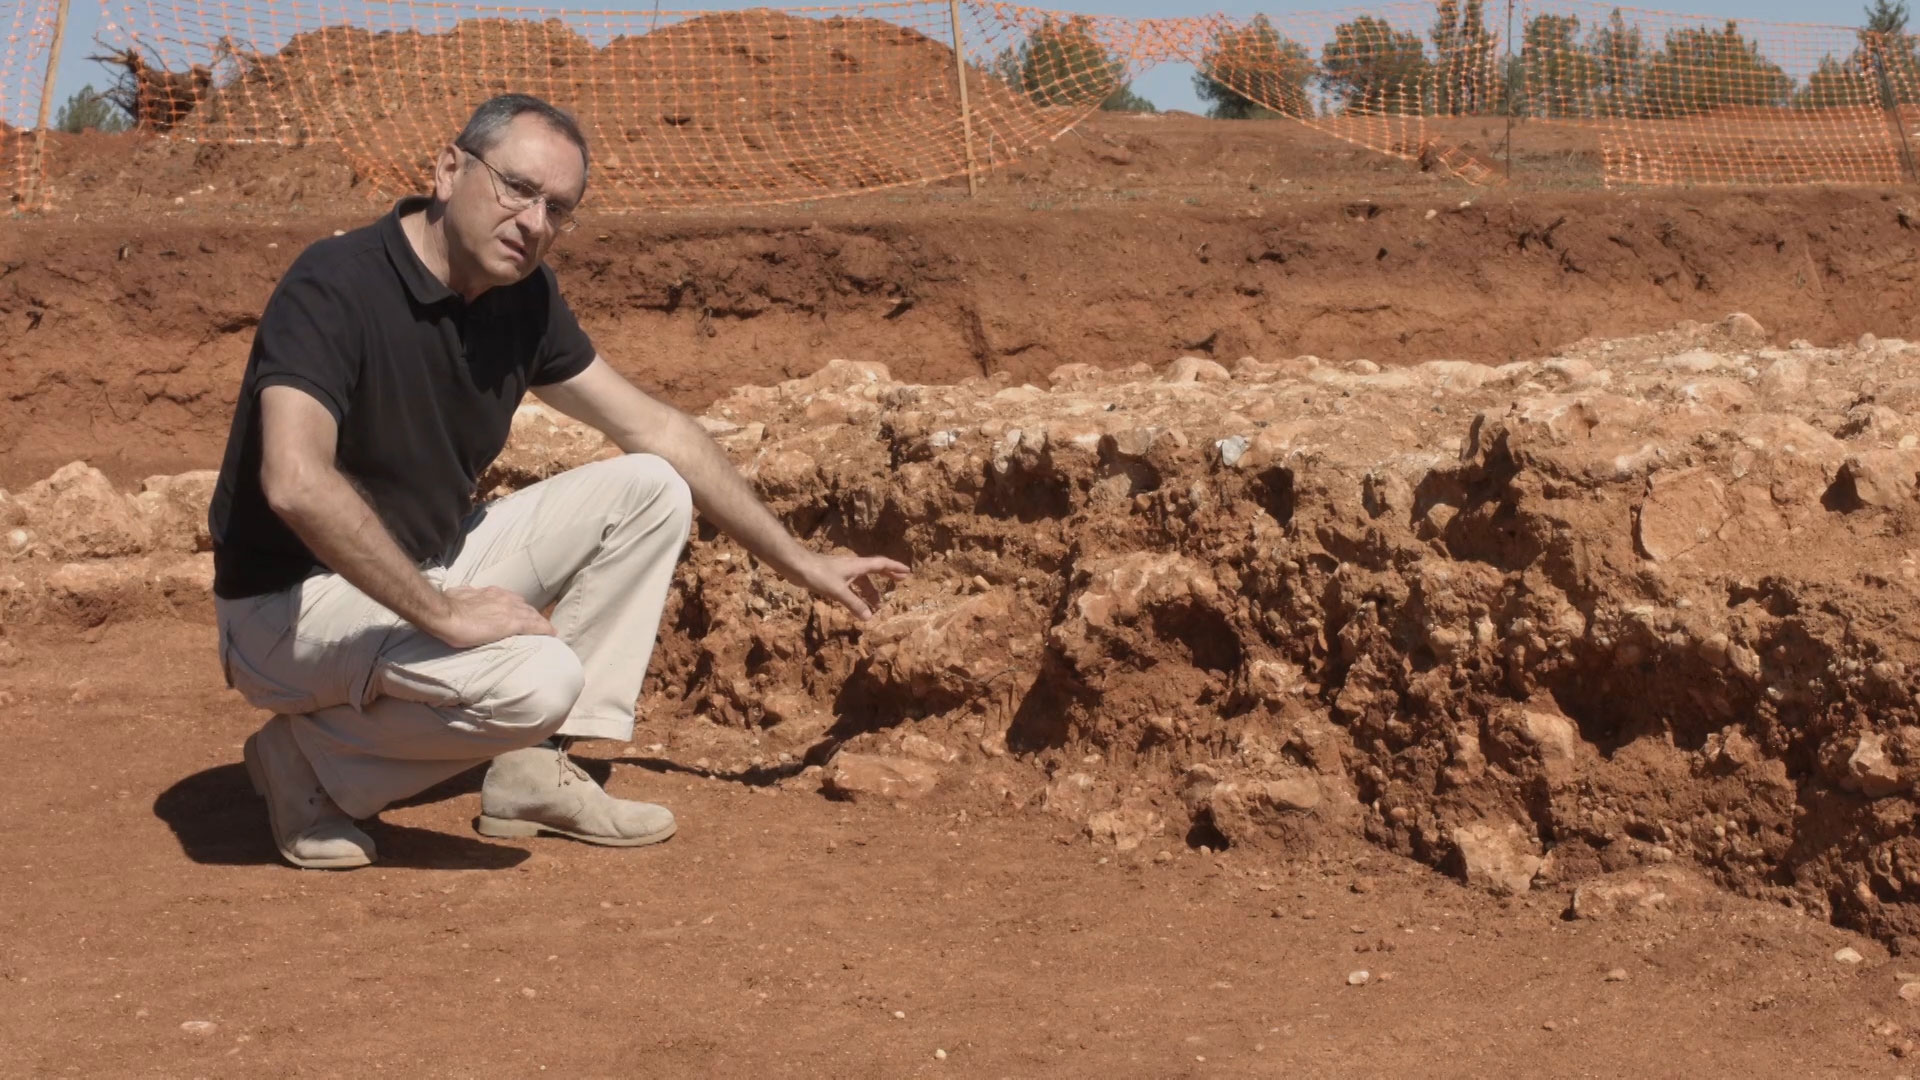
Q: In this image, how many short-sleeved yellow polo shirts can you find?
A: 0